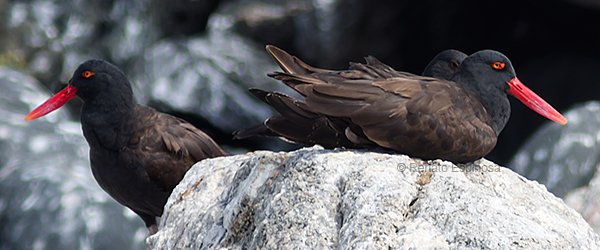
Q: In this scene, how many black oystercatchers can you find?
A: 3